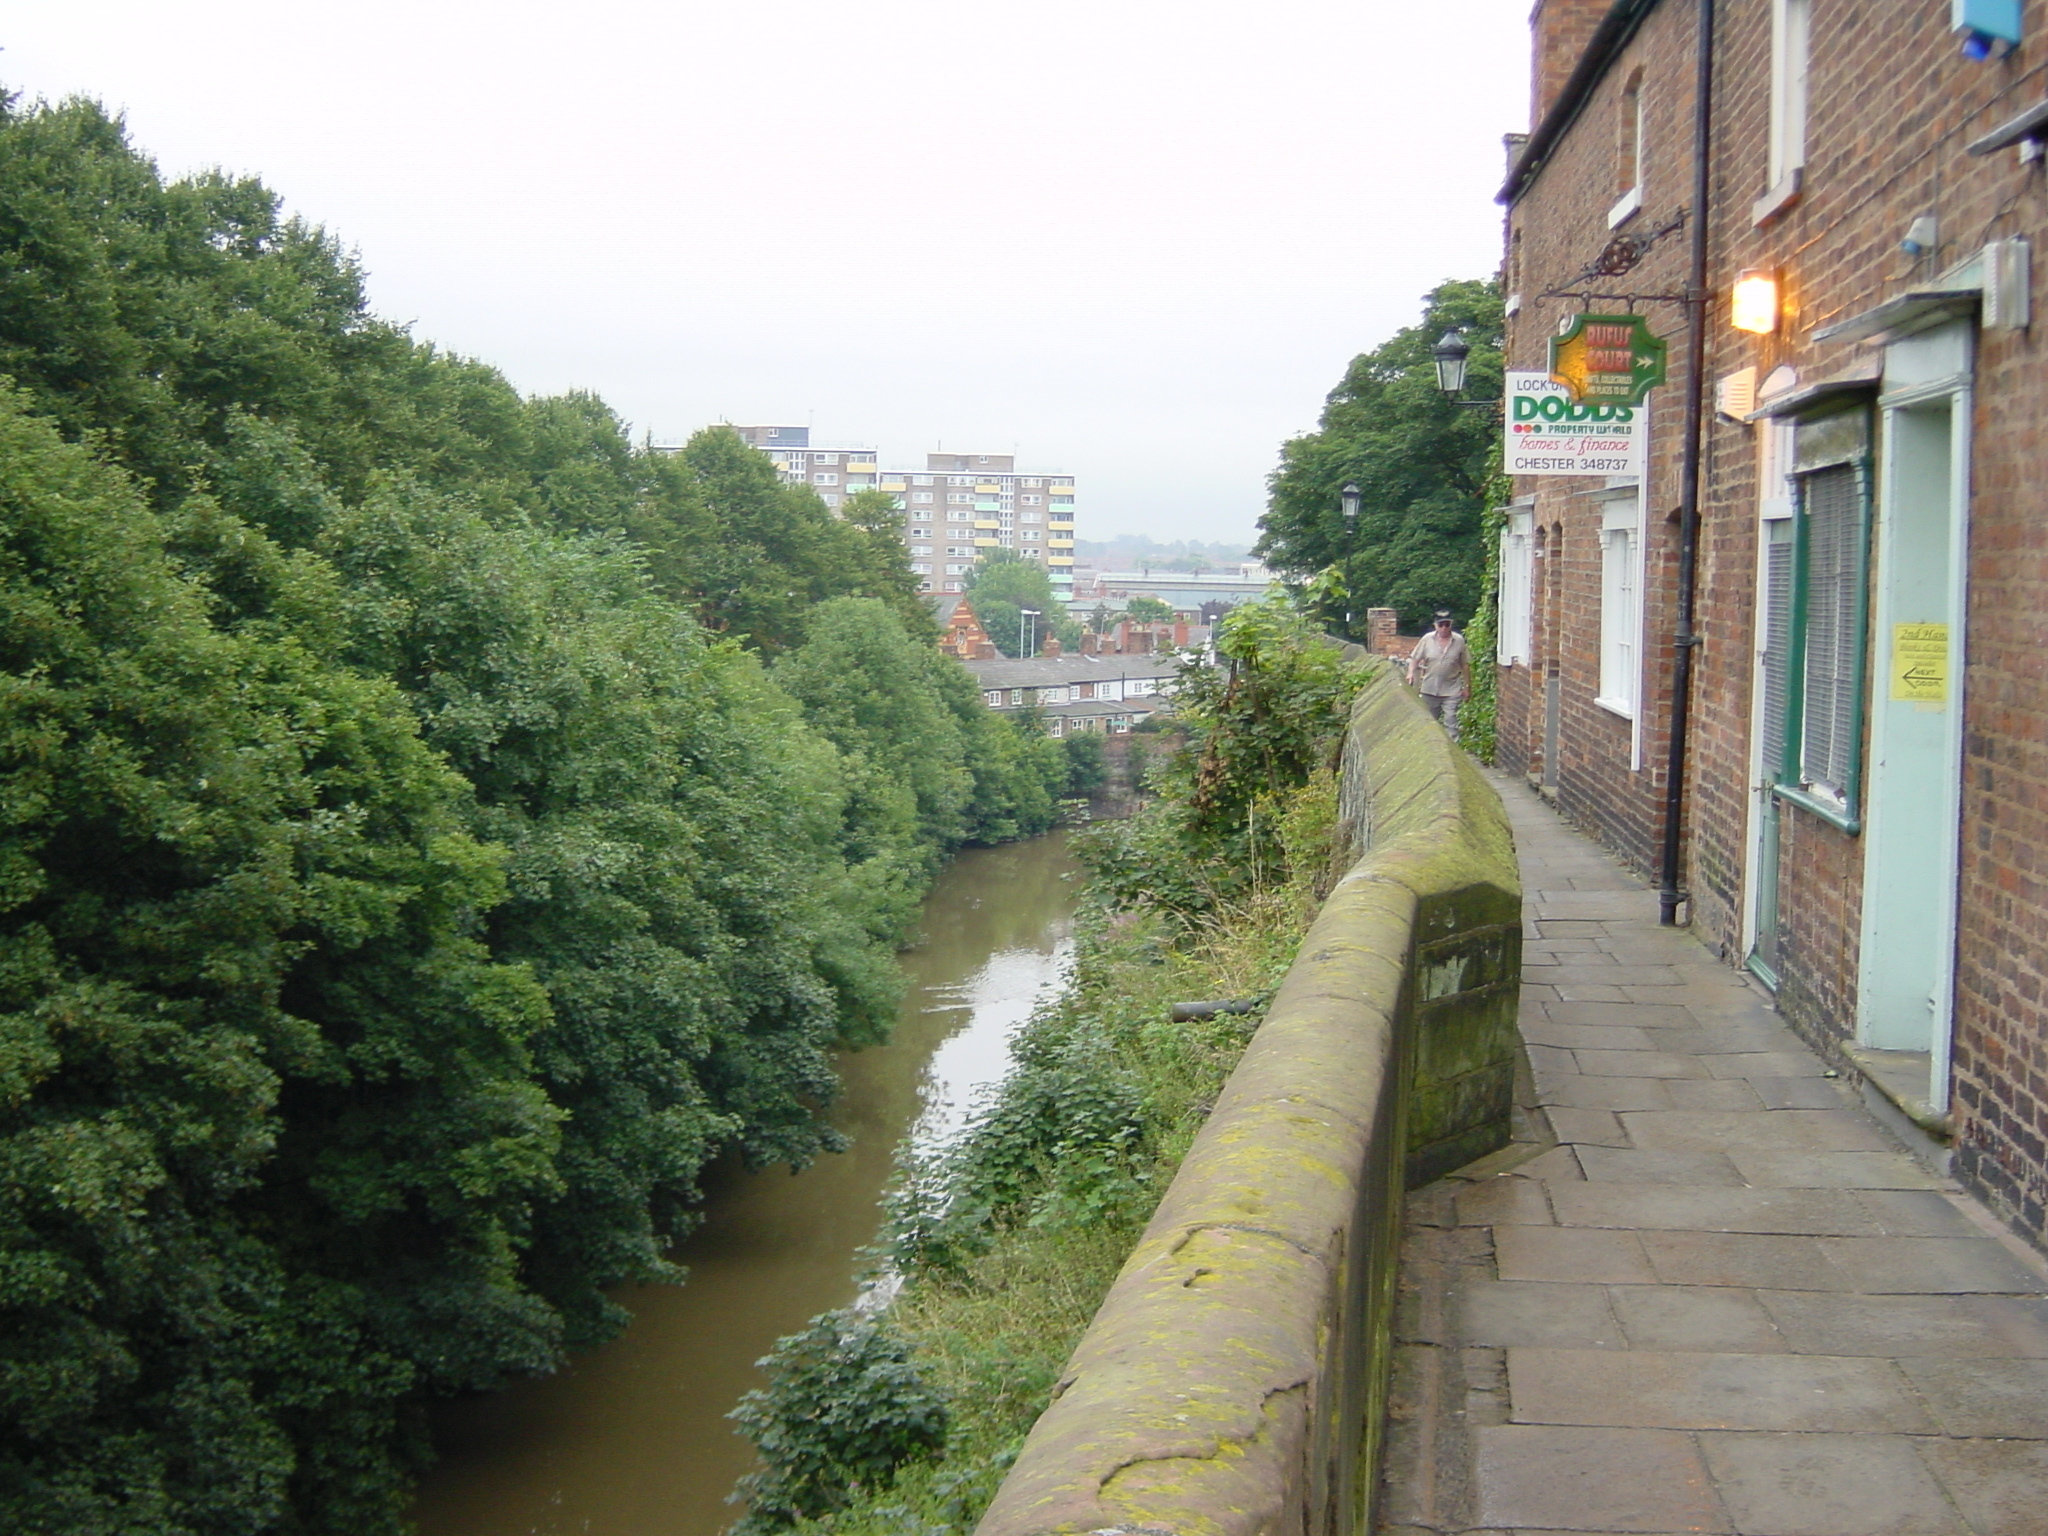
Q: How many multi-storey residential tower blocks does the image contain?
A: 2